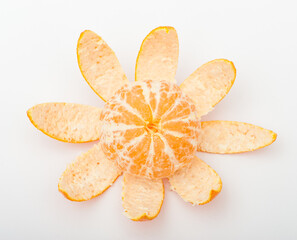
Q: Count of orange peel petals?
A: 8